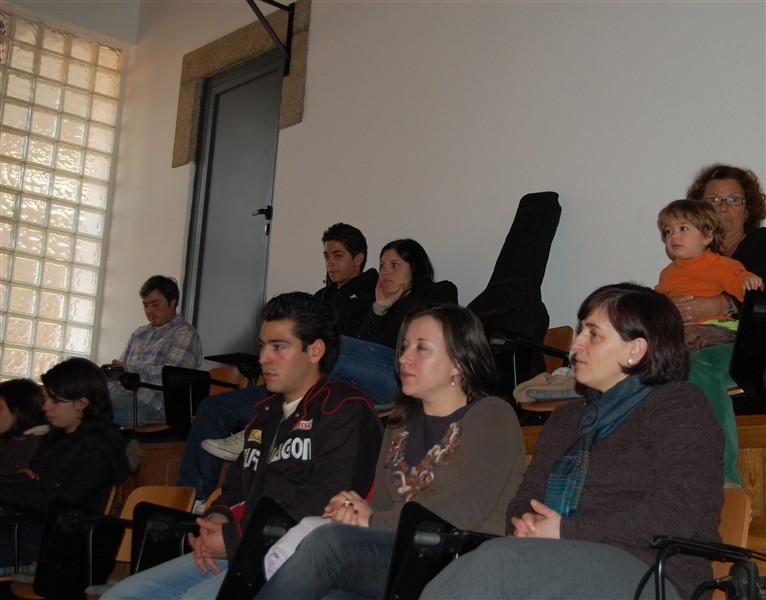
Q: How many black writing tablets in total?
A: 7